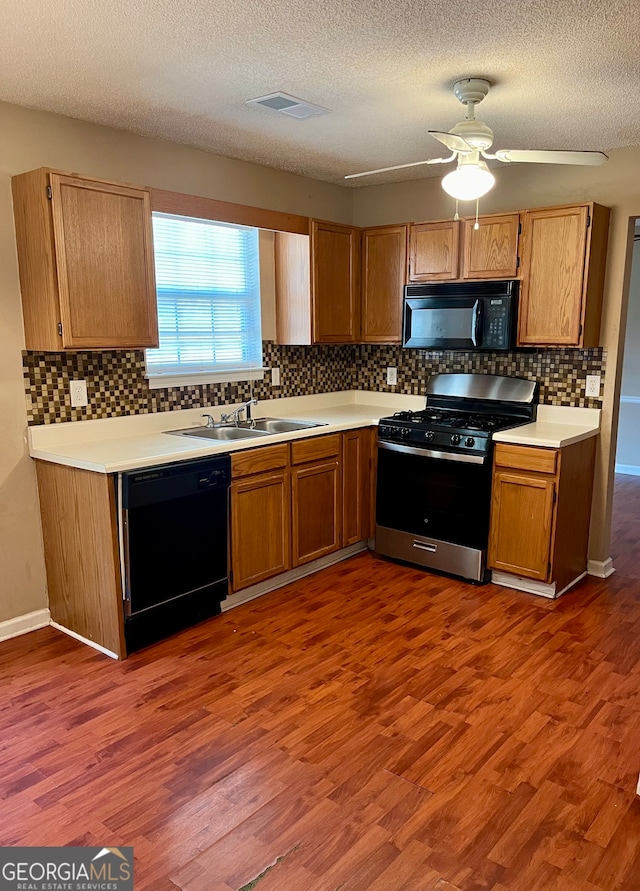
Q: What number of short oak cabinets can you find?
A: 2